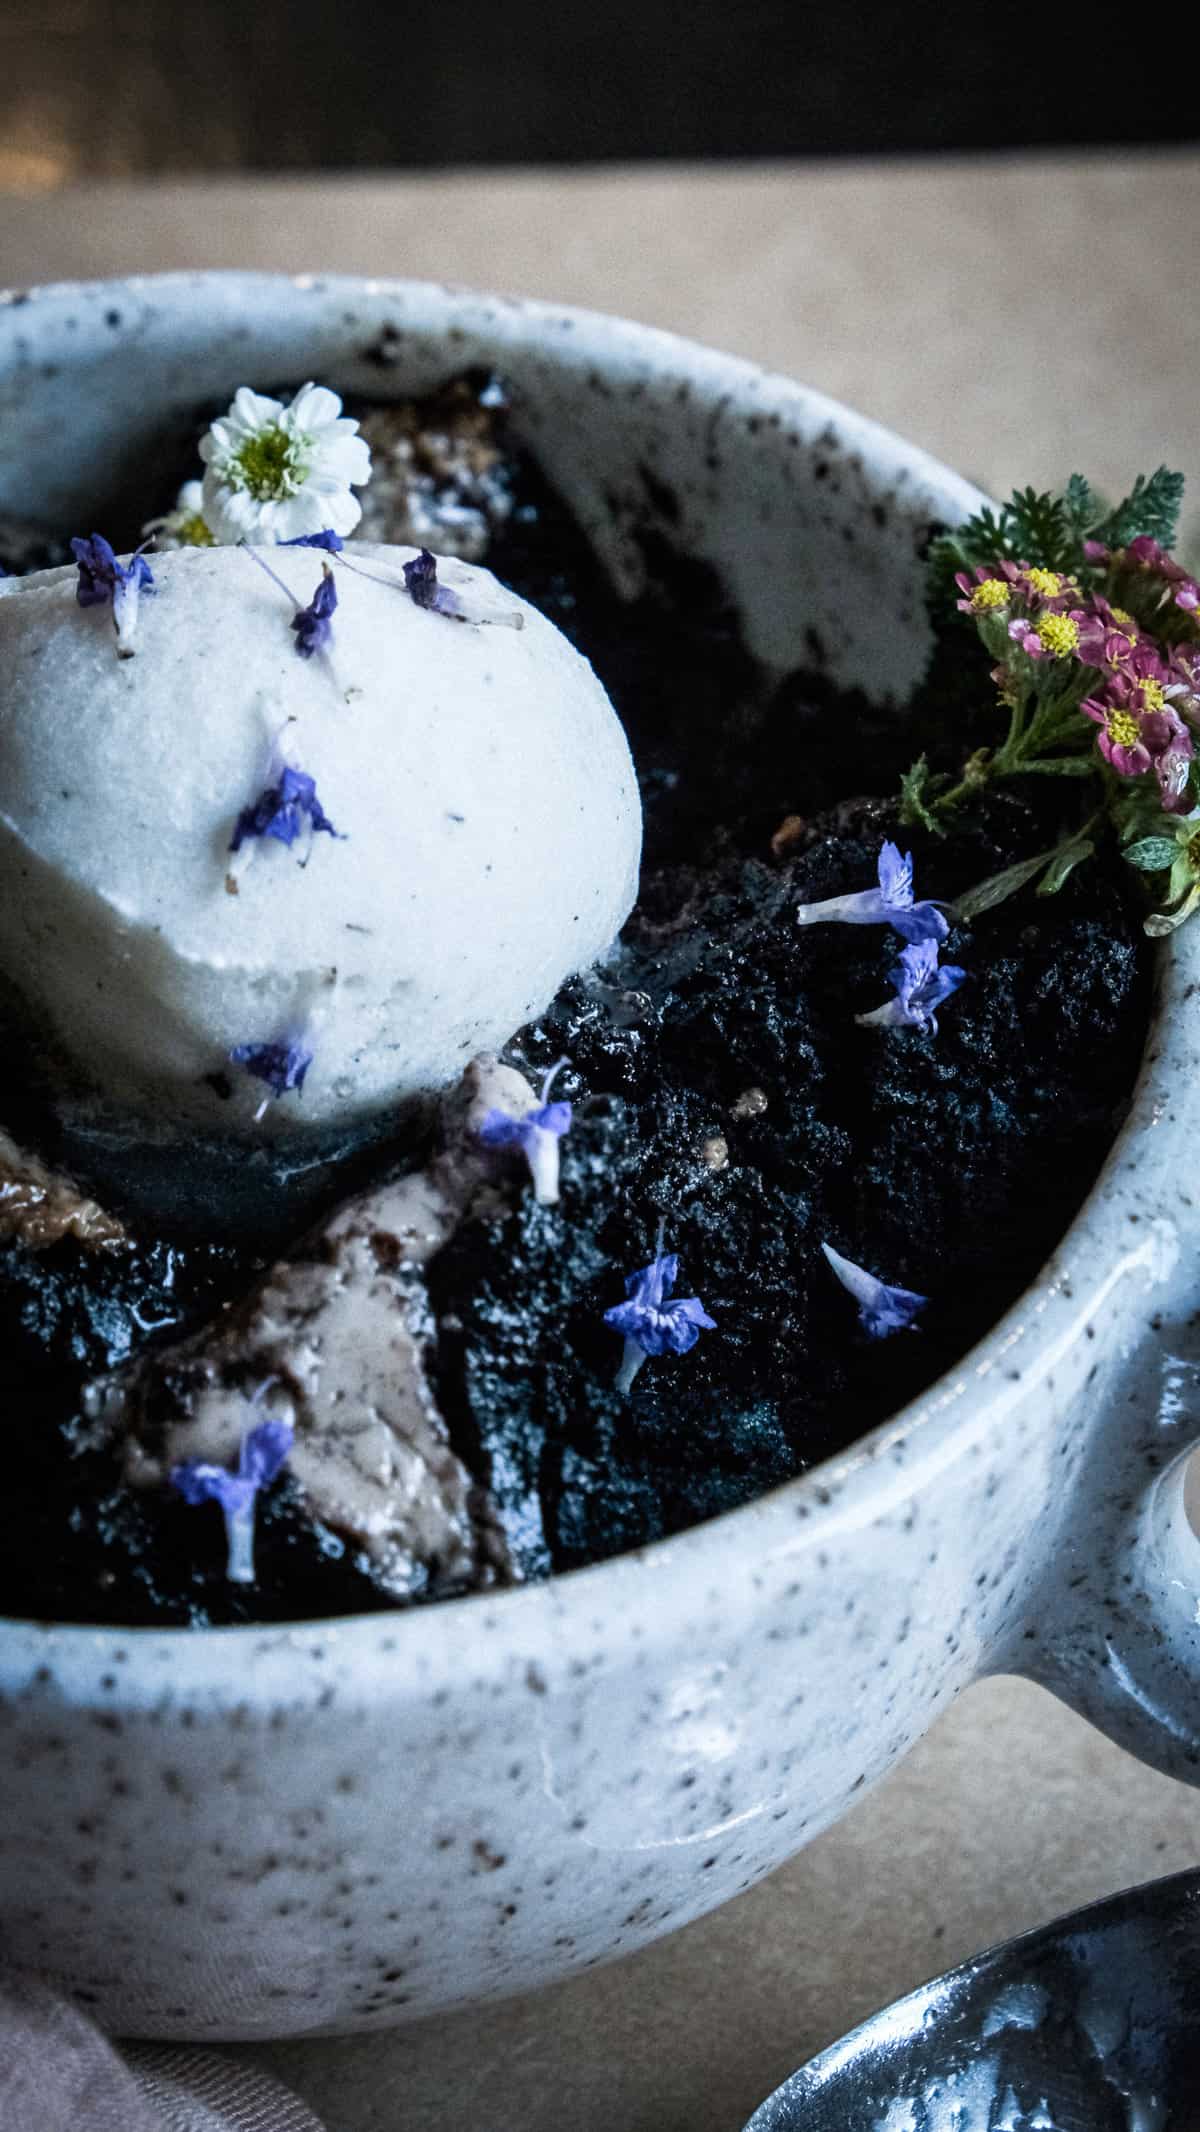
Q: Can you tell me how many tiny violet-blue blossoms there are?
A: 12